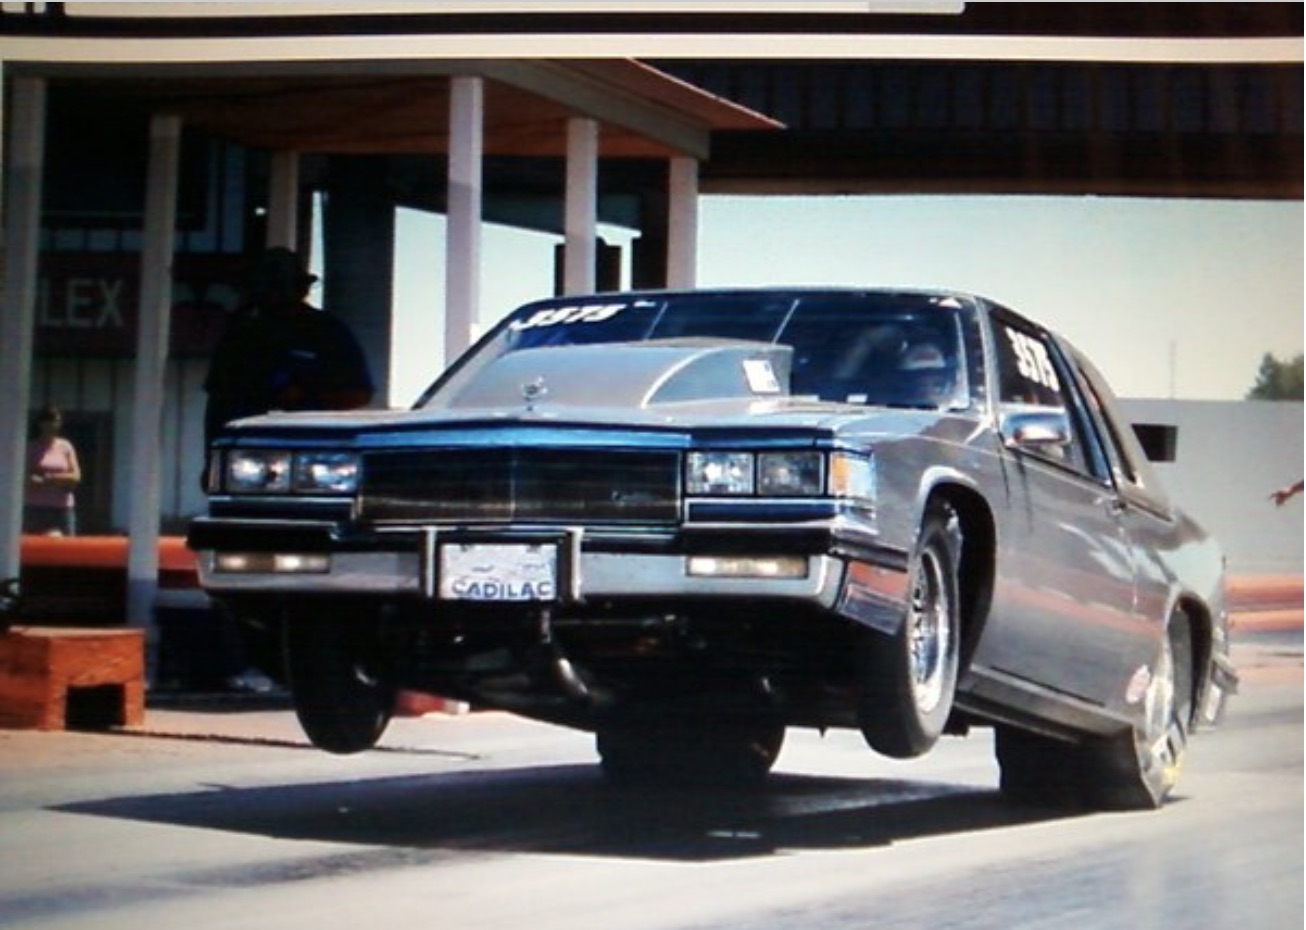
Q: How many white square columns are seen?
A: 6